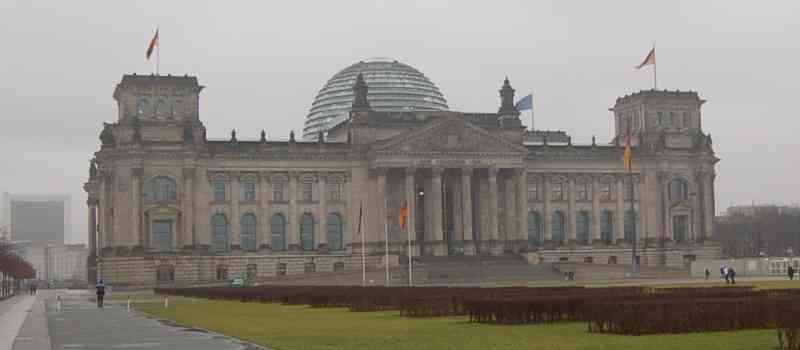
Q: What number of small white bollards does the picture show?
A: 3